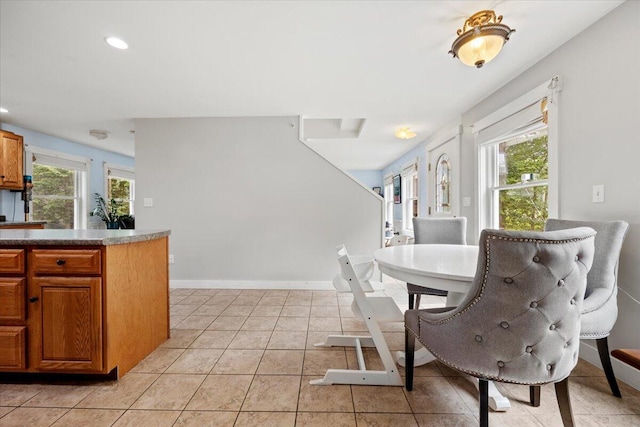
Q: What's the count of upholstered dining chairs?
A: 3